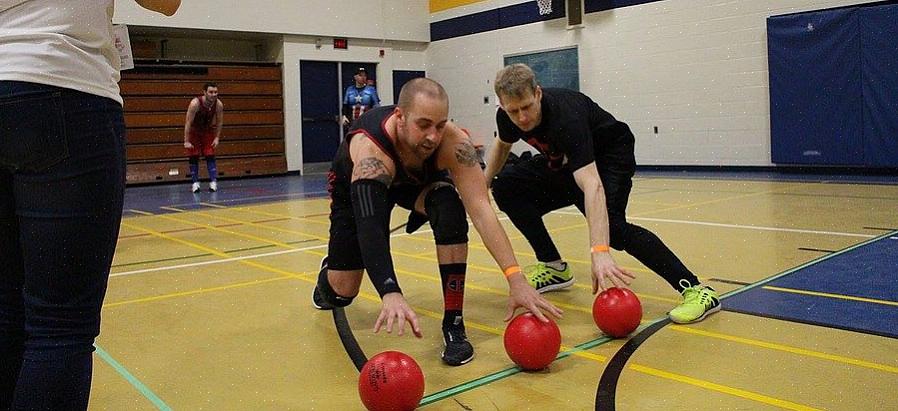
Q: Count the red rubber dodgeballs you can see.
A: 3